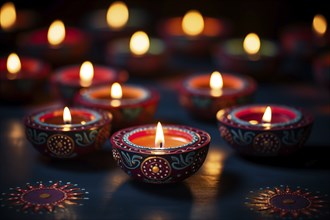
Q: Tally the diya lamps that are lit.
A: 14